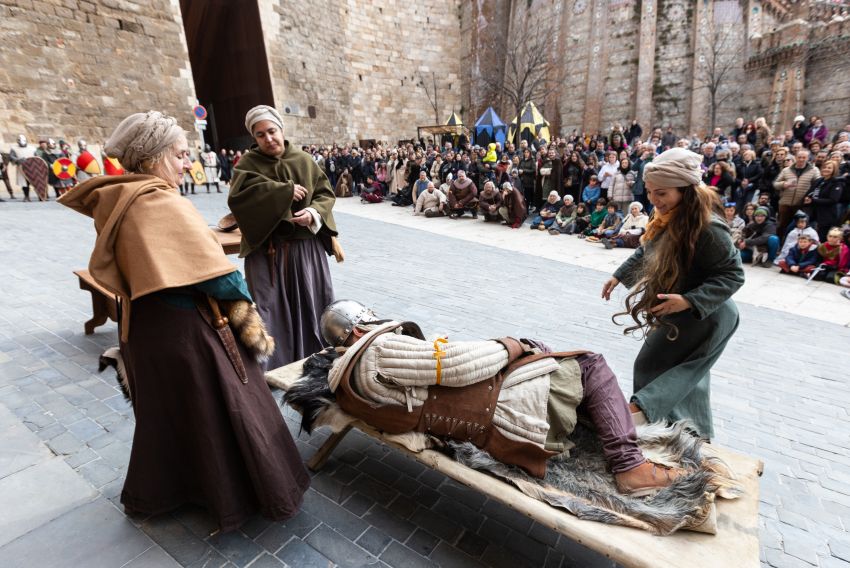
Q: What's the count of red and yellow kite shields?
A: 2